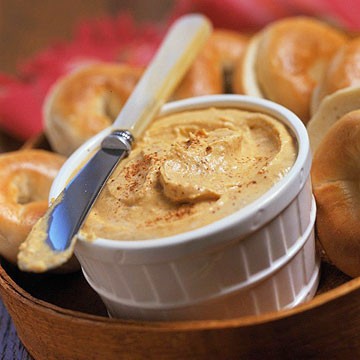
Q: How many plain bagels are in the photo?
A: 6